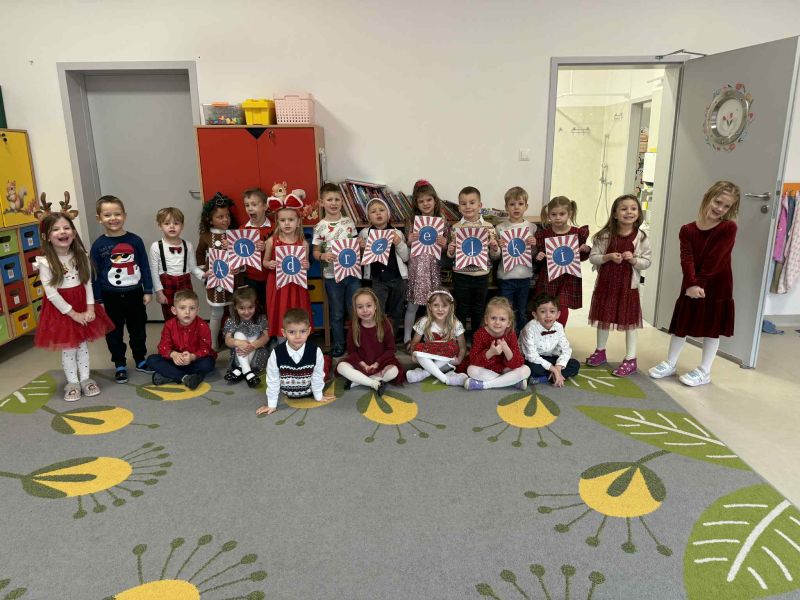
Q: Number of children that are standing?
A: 14